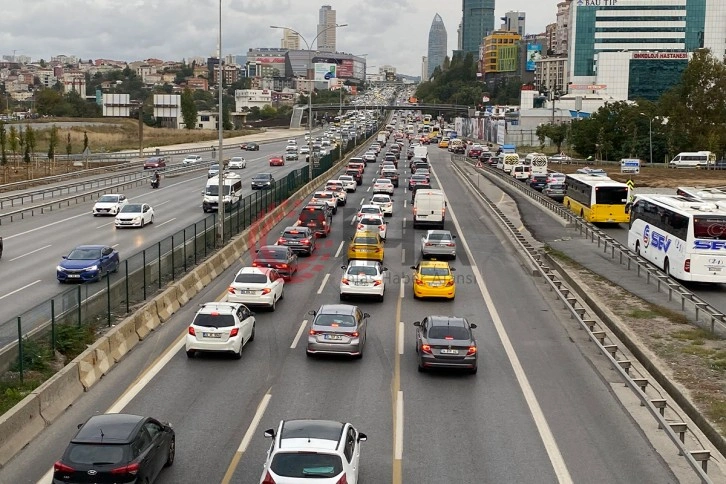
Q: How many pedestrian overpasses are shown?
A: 1